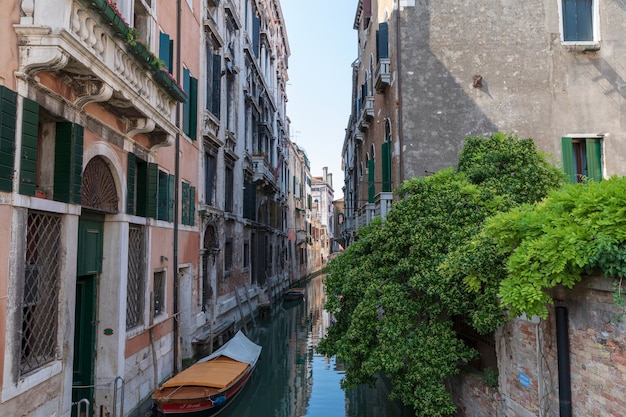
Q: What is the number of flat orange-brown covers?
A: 1